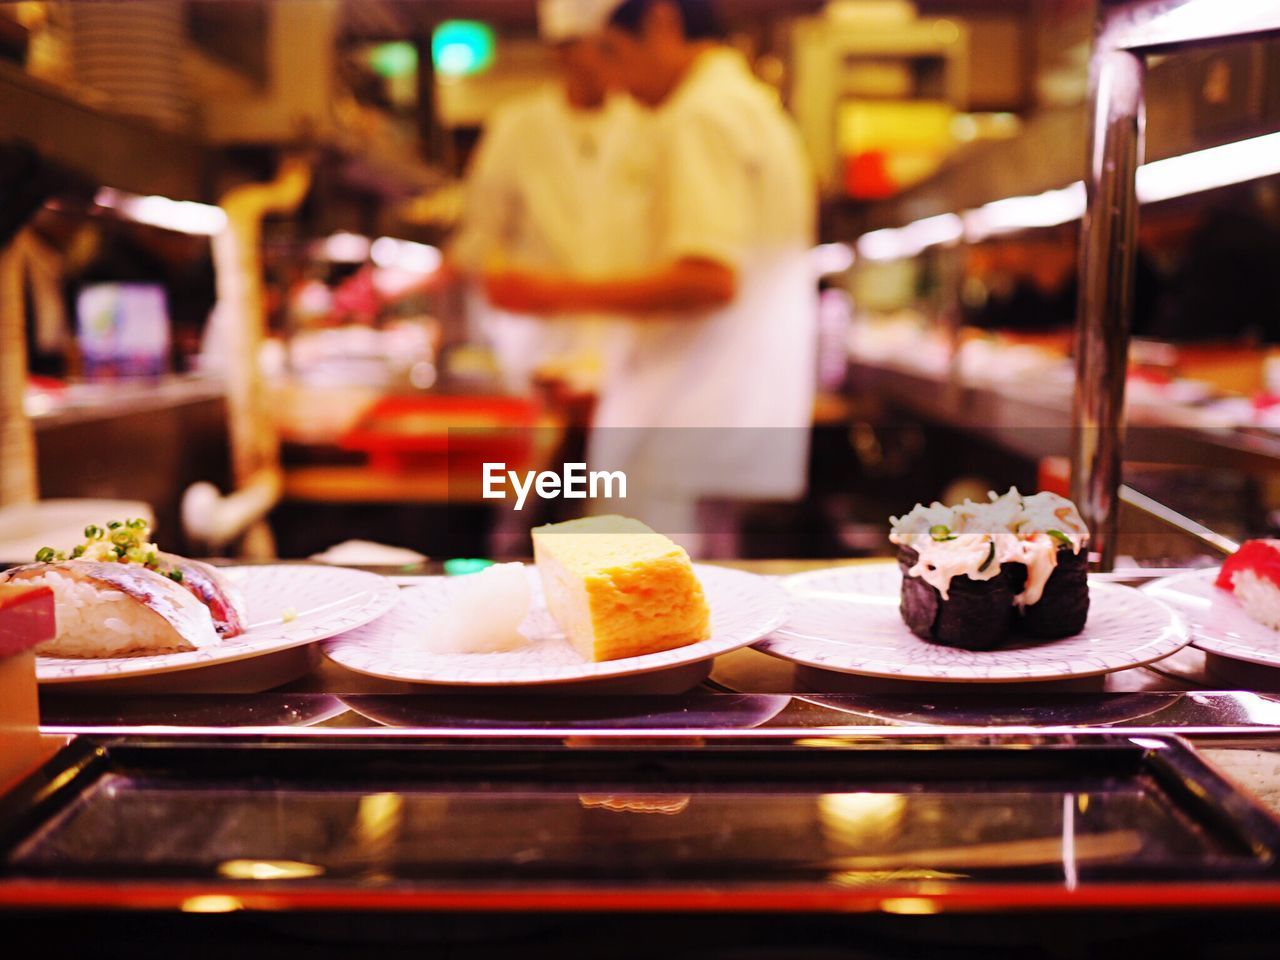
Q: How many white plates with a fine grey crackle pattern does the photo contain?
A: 4